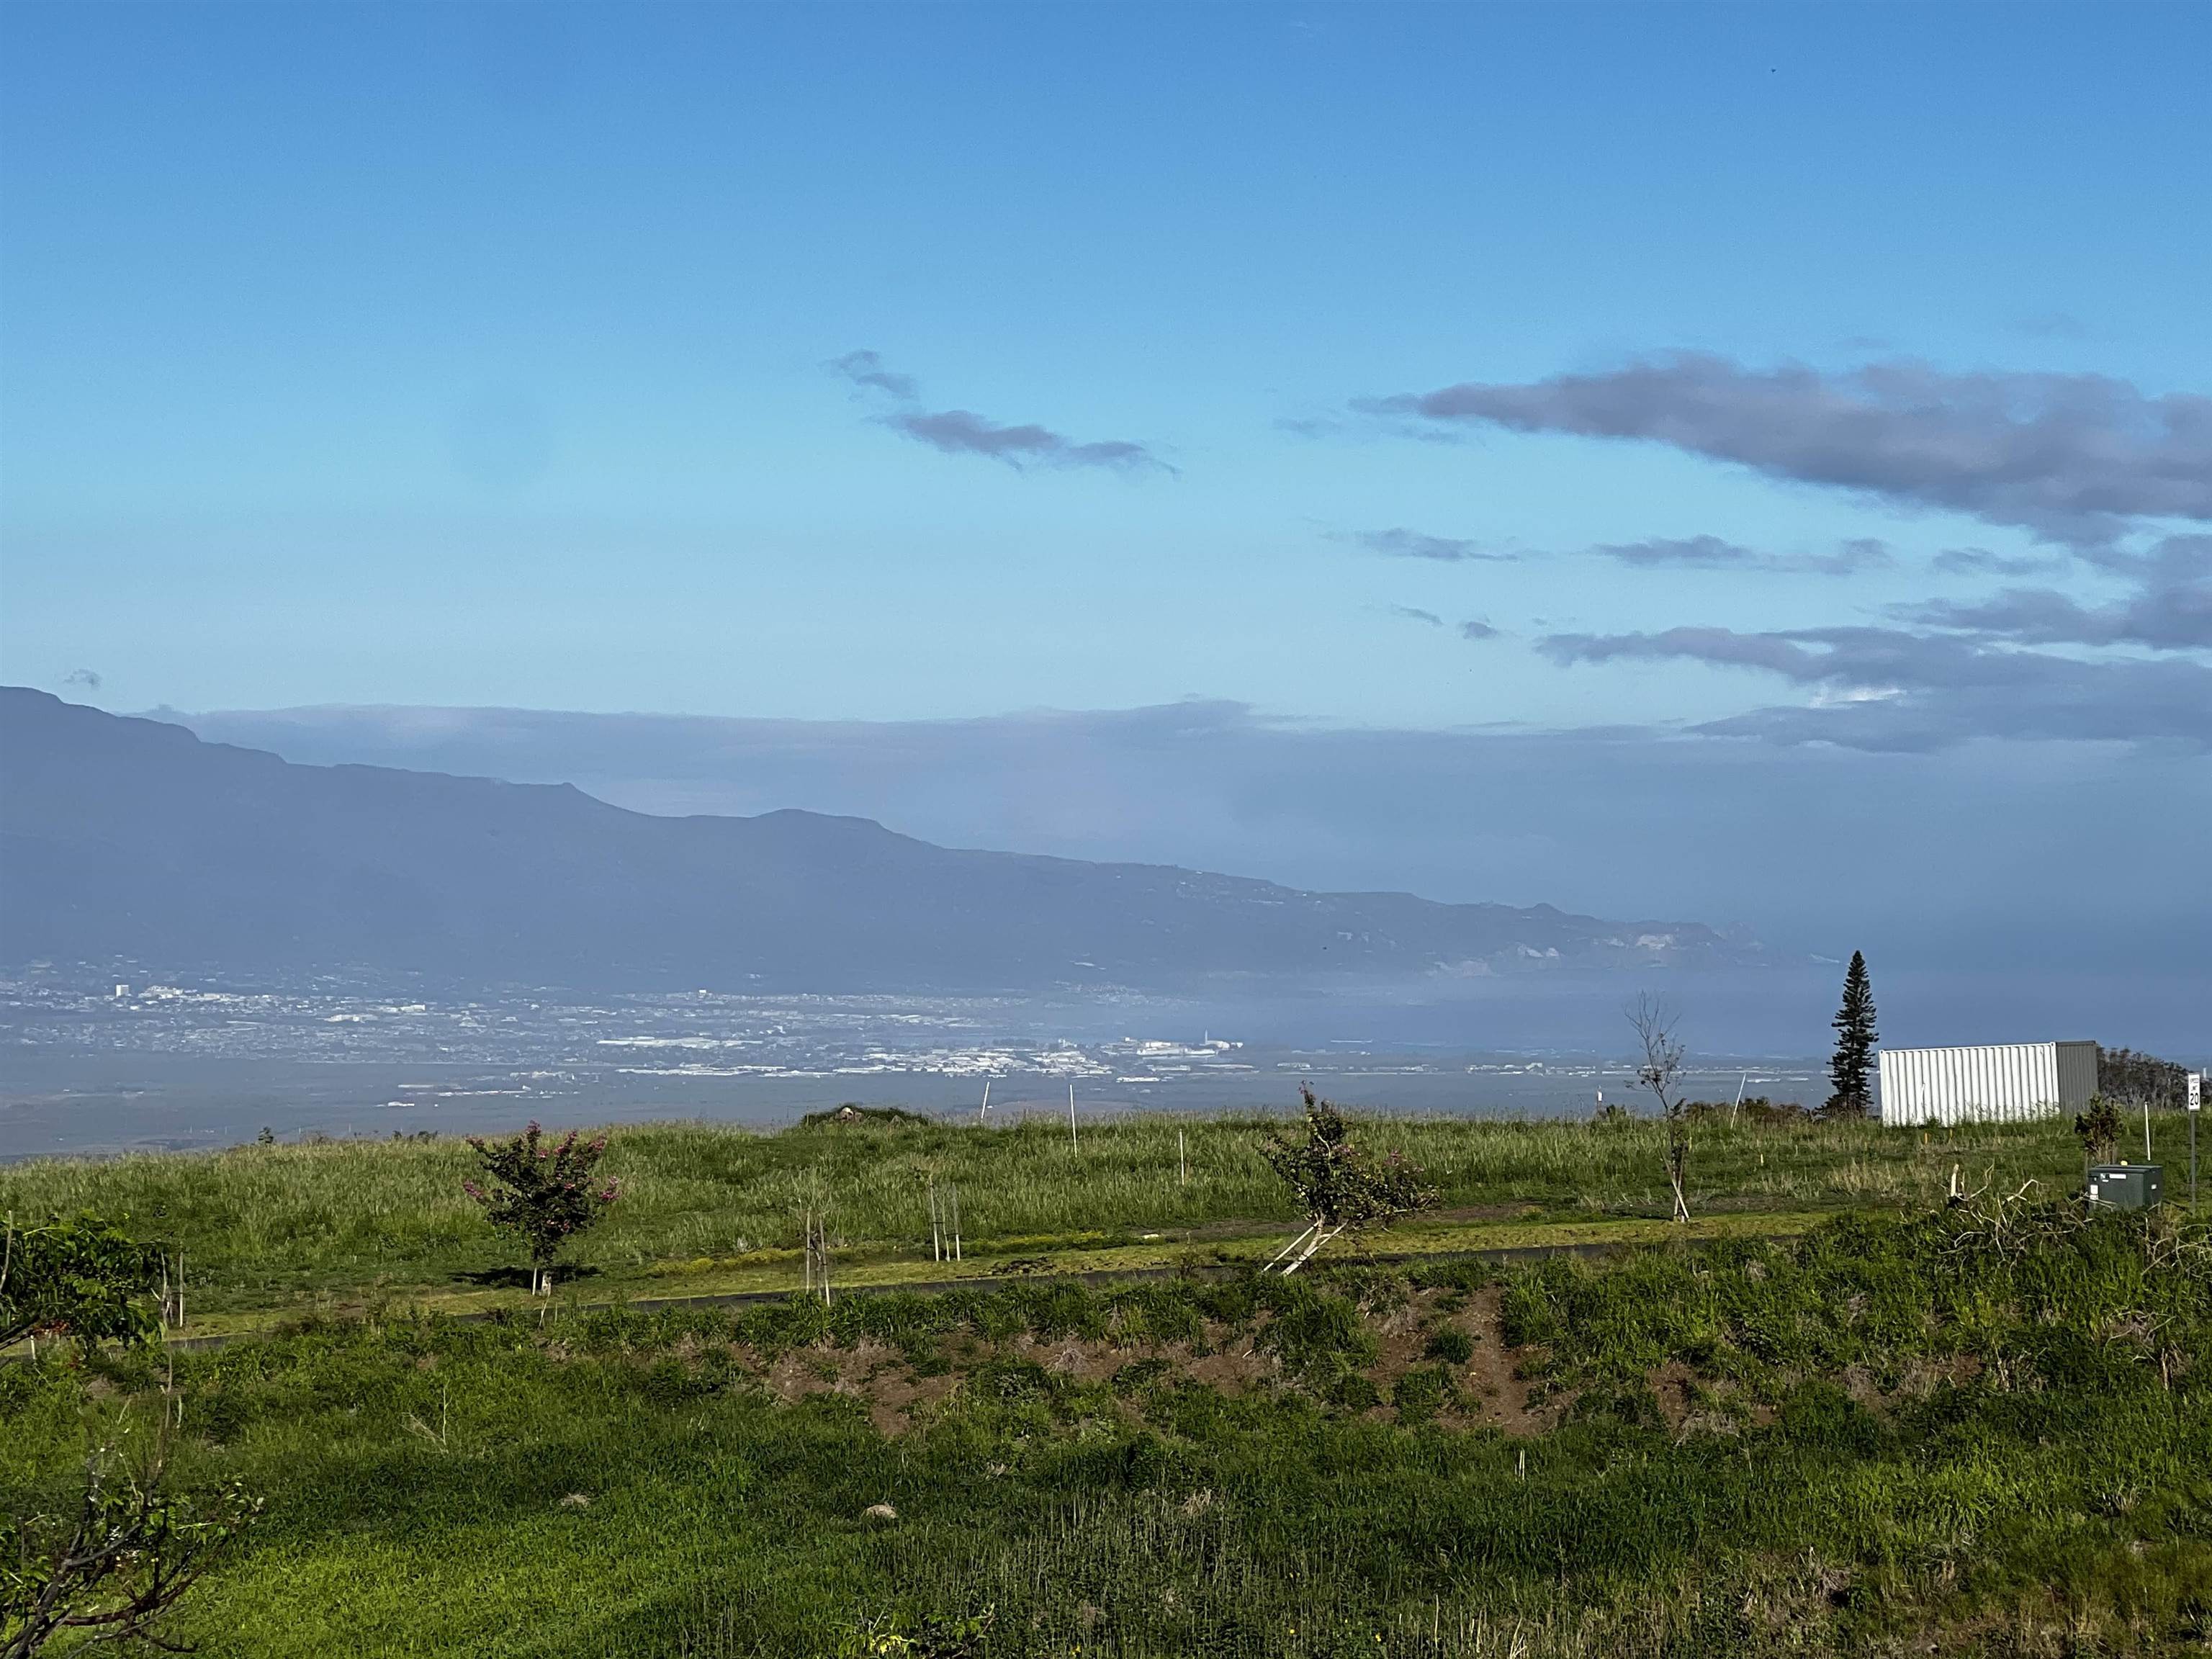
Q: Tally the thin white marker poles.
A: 5